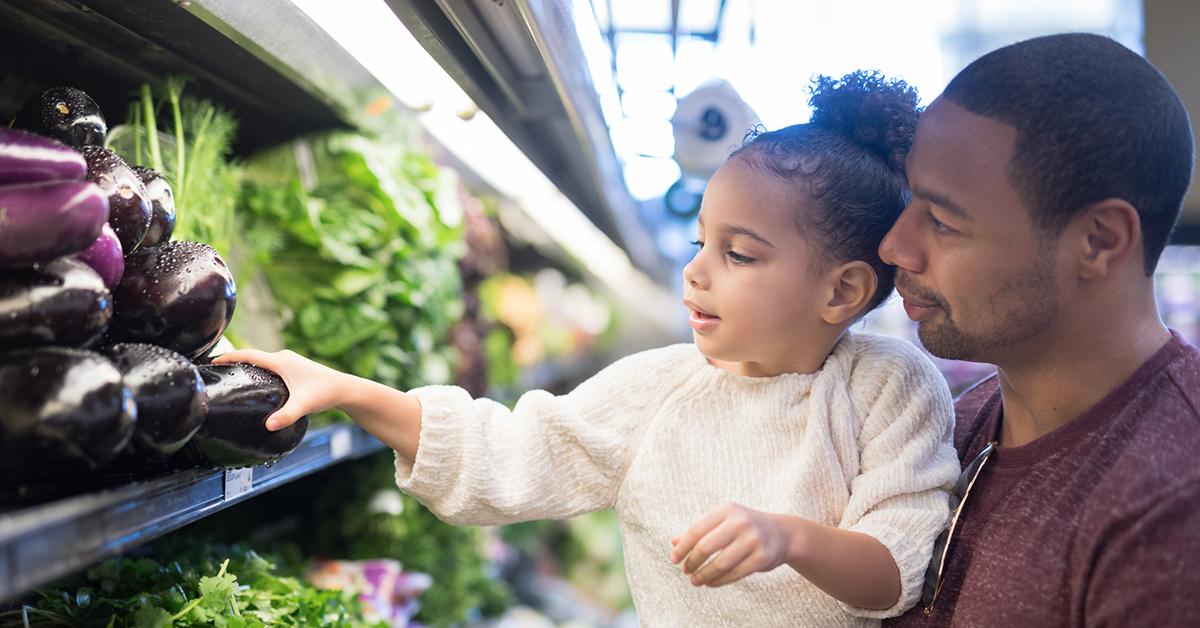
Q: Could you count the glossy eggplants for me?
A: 11